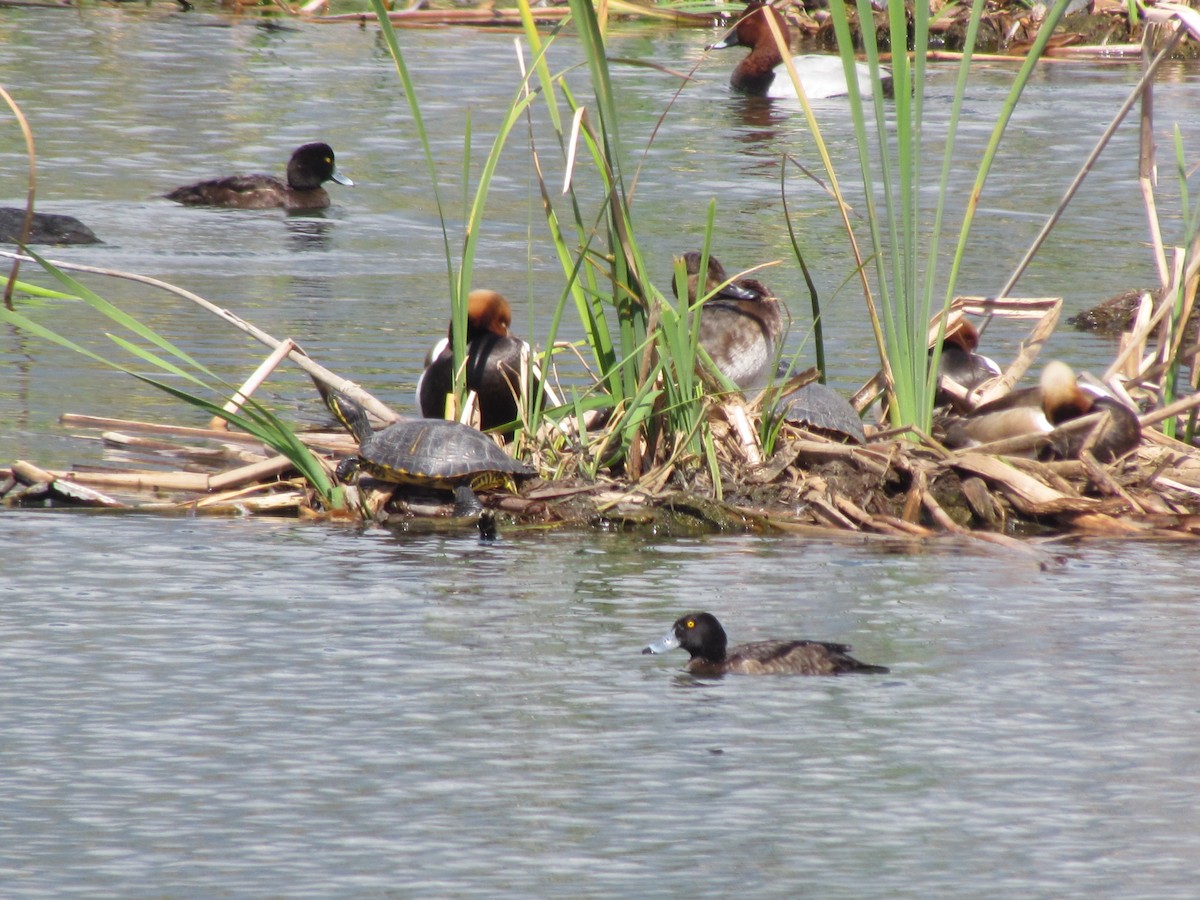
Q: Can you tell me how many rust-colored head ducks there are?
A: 4